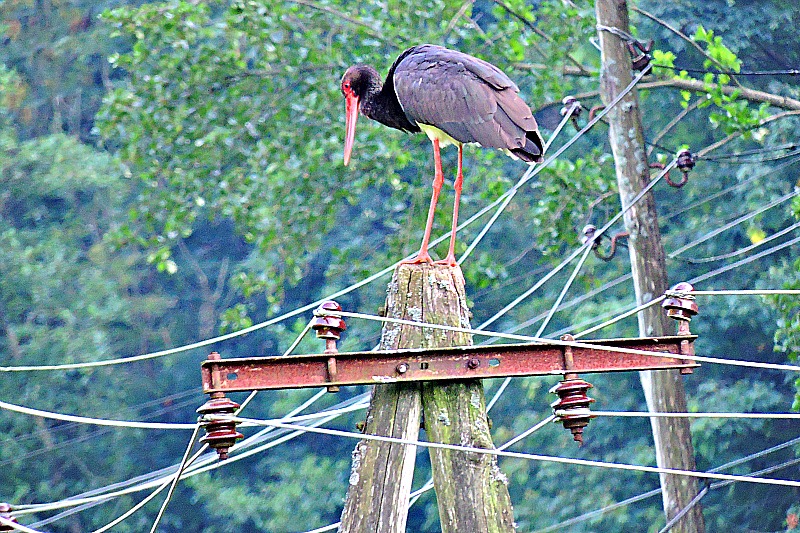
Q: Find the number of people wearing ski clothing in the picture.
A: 0